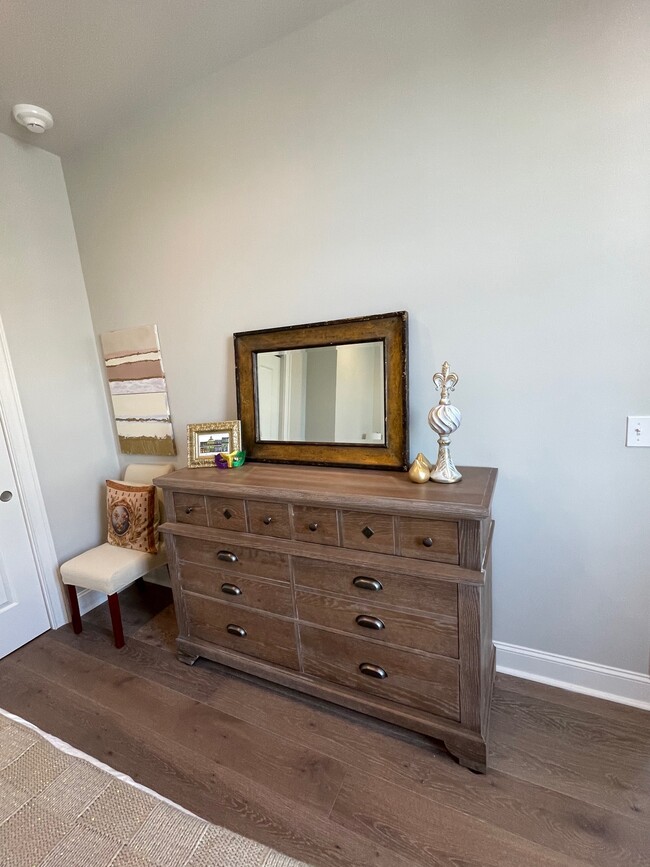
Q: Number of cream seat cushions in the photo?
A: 1